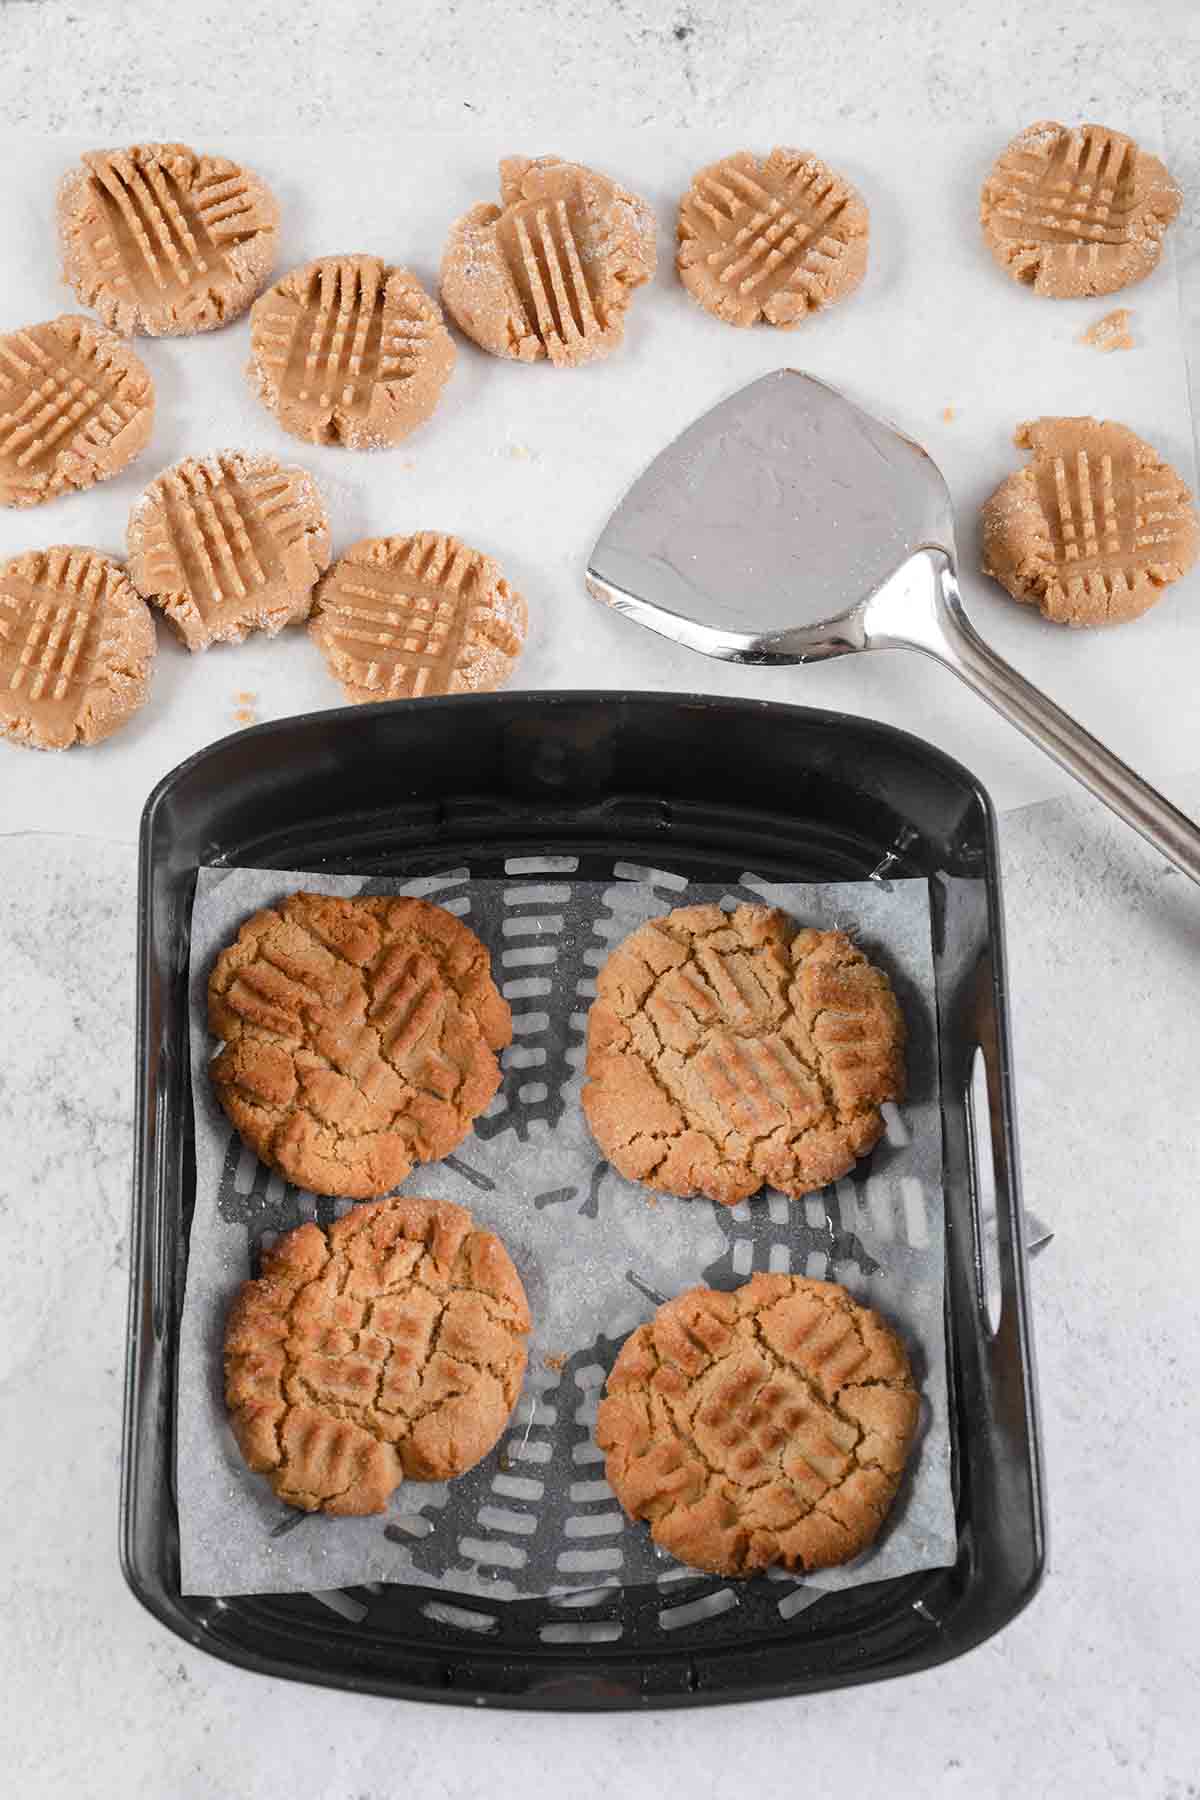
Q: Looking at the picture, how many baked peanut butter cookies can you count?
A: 4